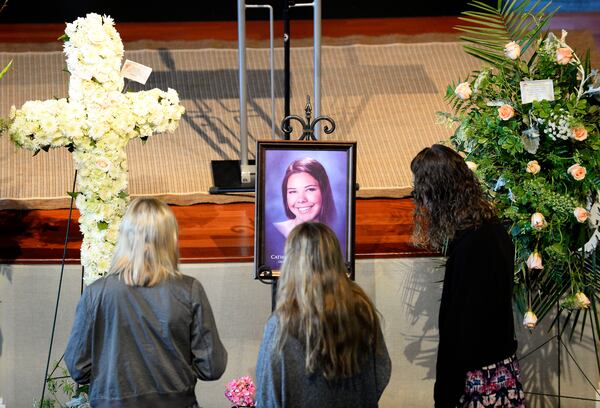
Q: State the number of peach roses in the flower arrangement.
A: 13